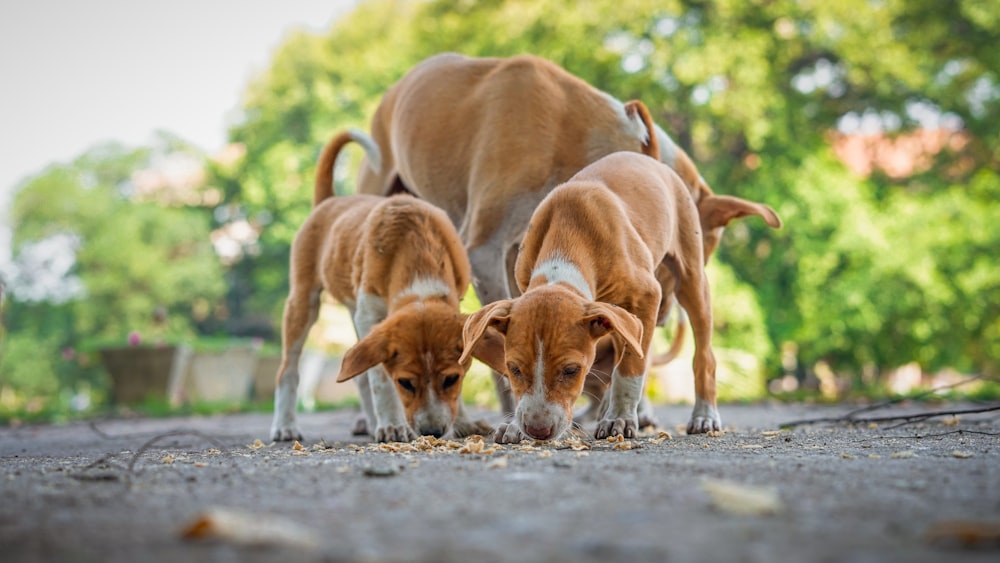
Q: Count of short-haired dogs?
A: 3